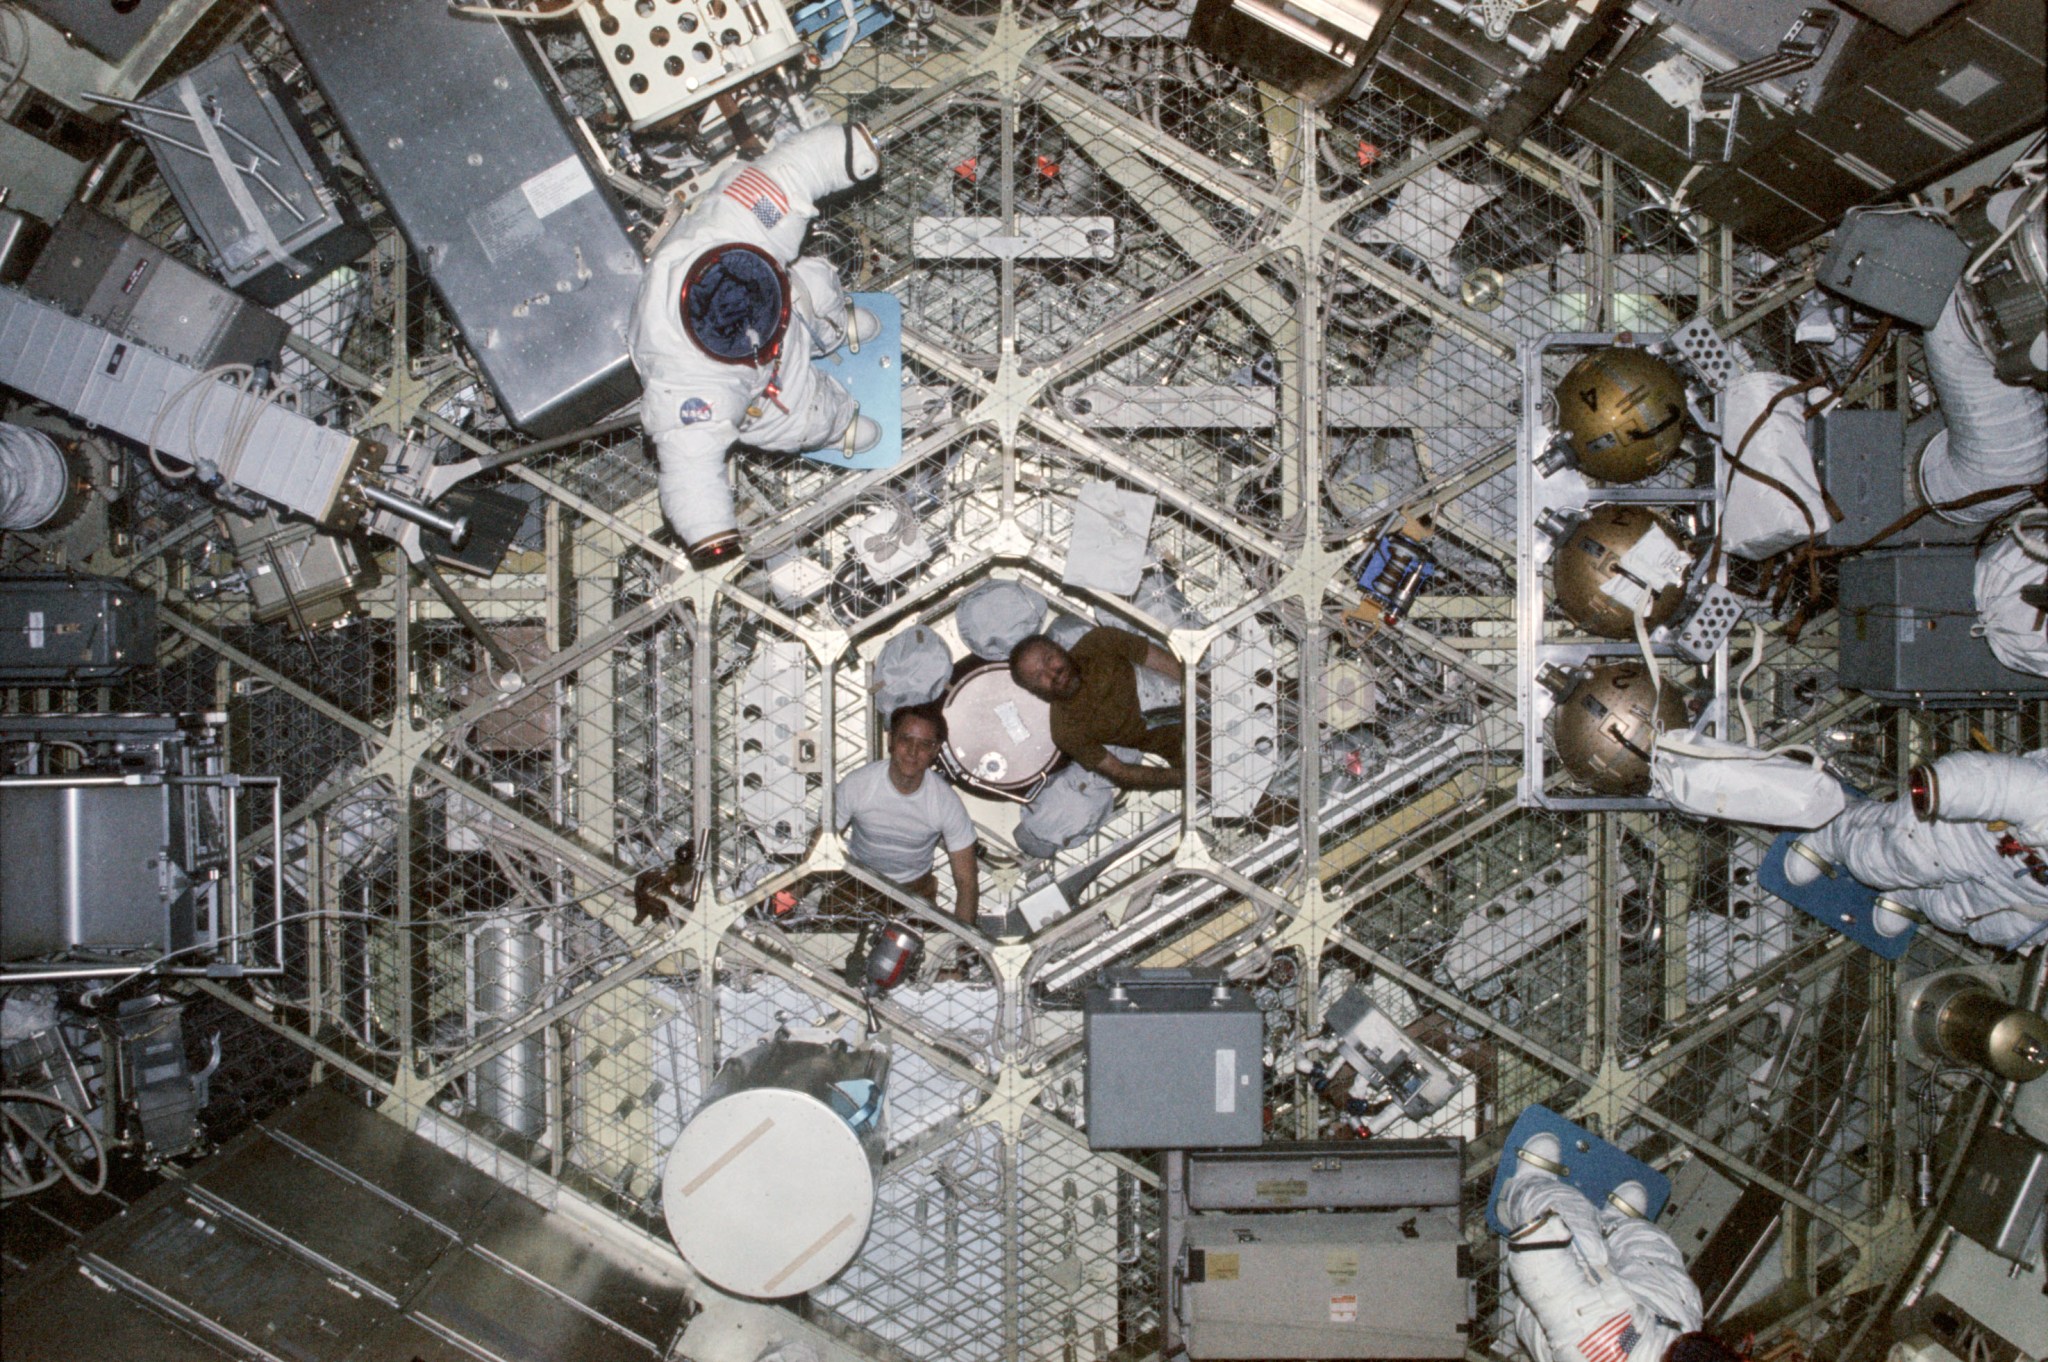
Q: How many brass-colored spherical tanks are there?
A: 3